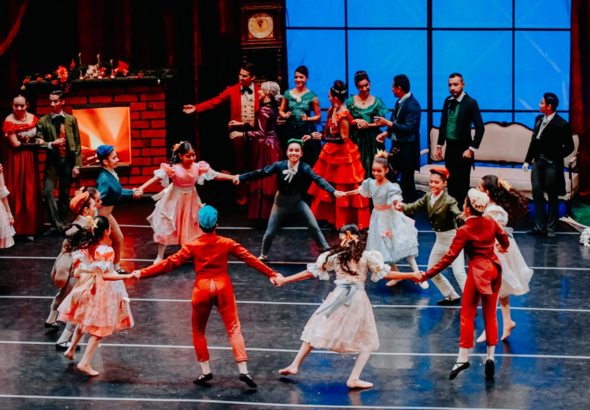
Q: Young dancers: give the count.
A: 12